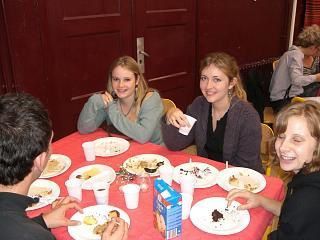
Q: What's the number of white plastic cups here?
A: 7